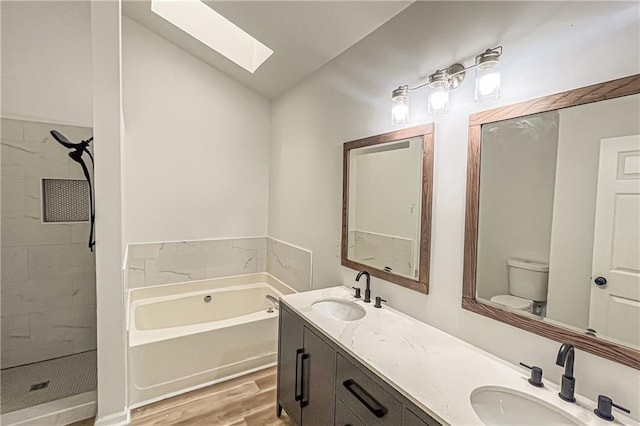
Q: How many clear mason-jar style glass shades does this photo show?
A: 3